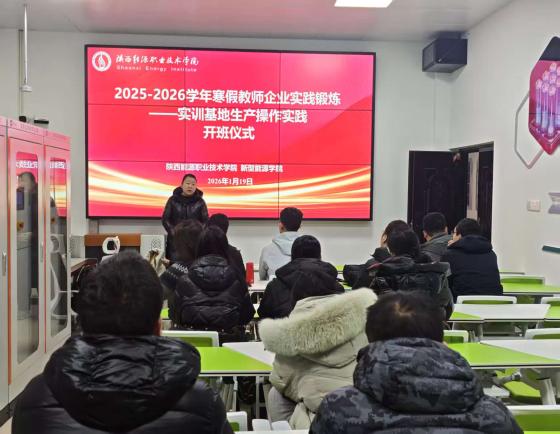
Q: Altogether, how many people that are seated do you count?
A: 12